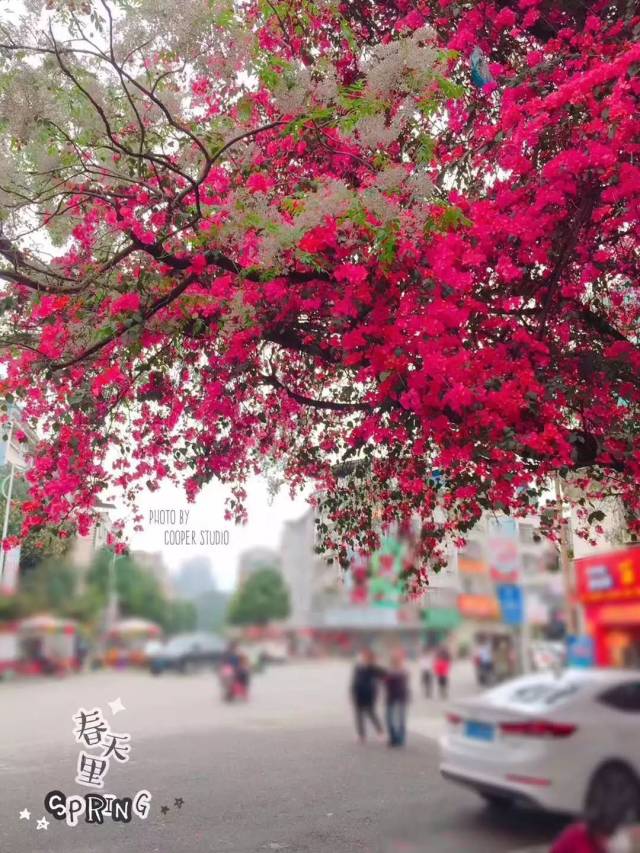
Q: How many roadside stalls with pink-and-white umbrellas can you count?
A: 2